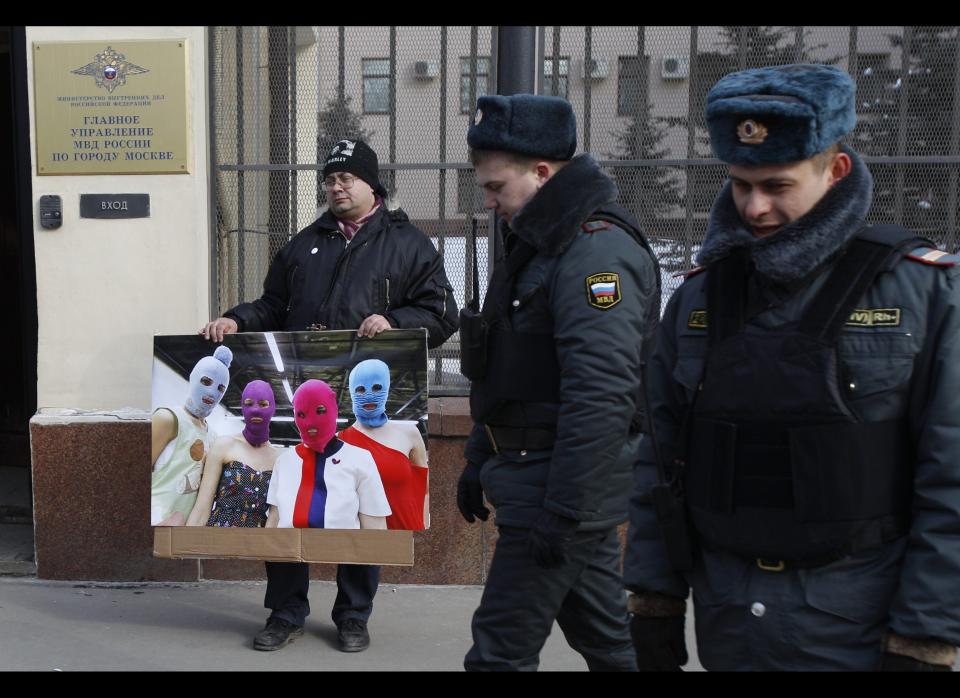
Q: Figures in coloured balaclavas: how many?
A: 4